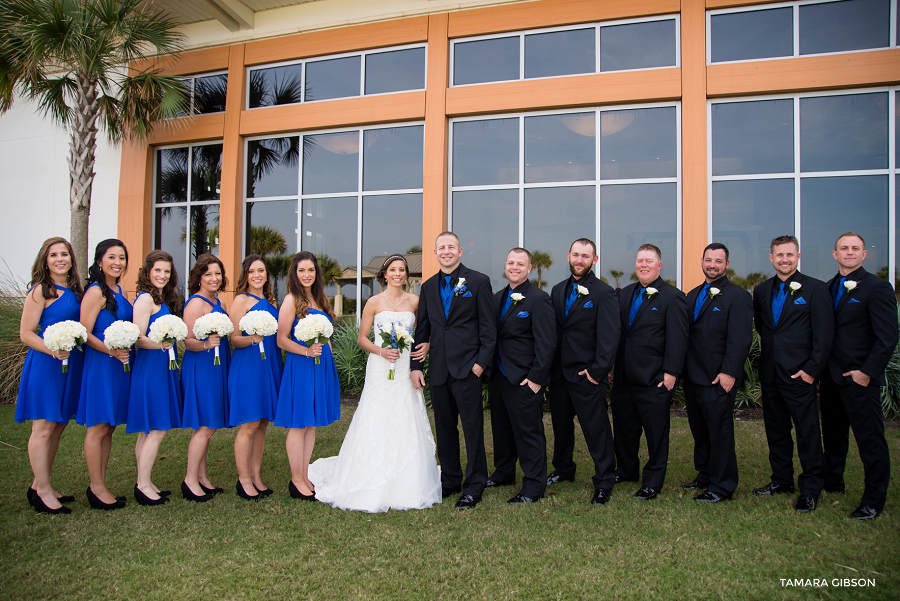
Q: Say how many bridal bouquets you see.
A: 7